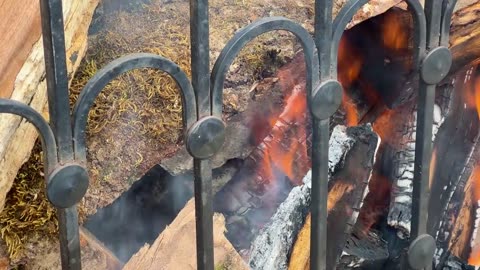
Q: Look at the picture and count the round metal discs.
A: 5